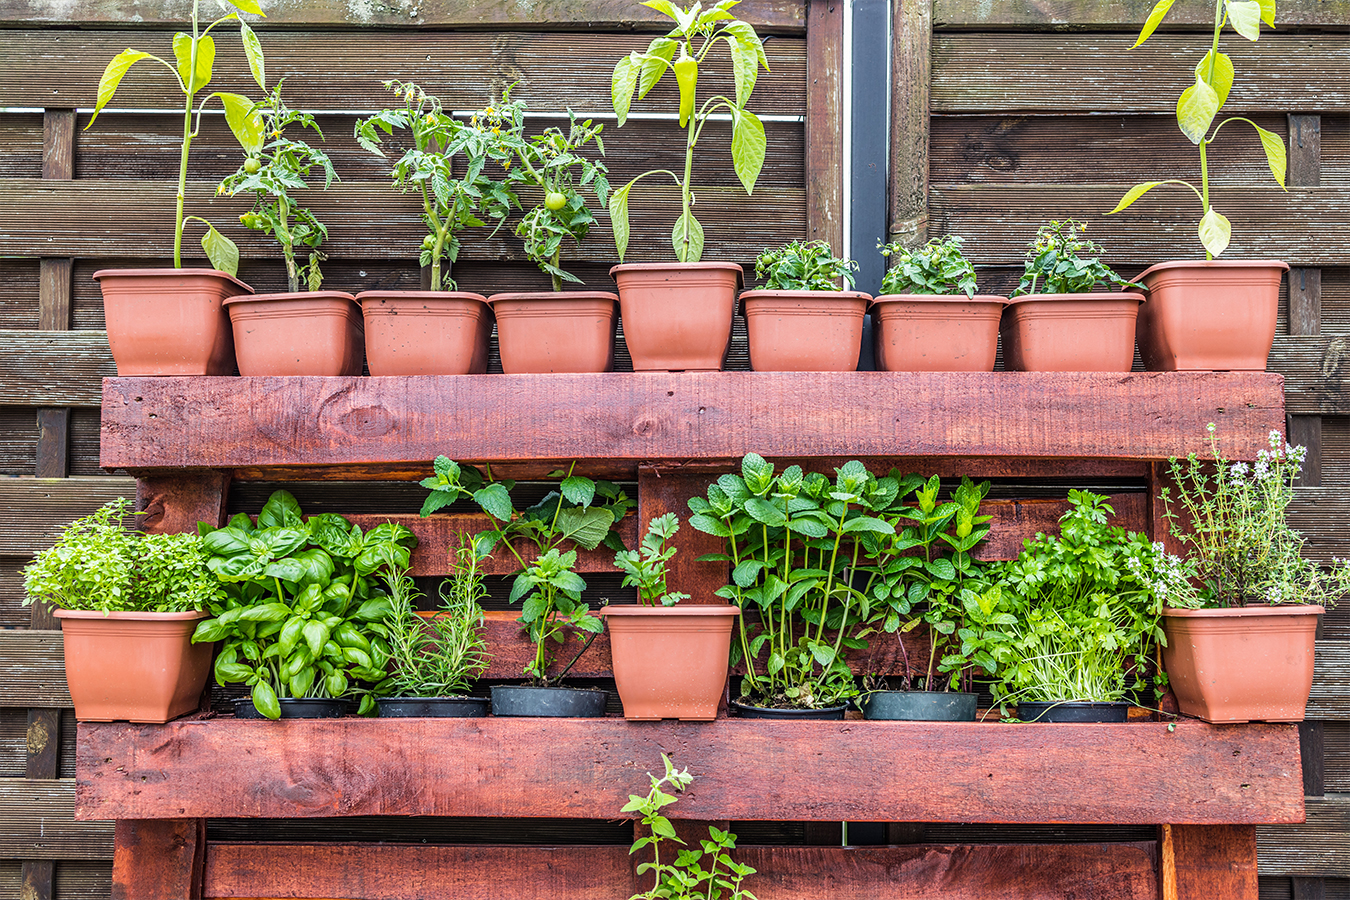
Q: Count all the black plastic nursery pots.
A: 6